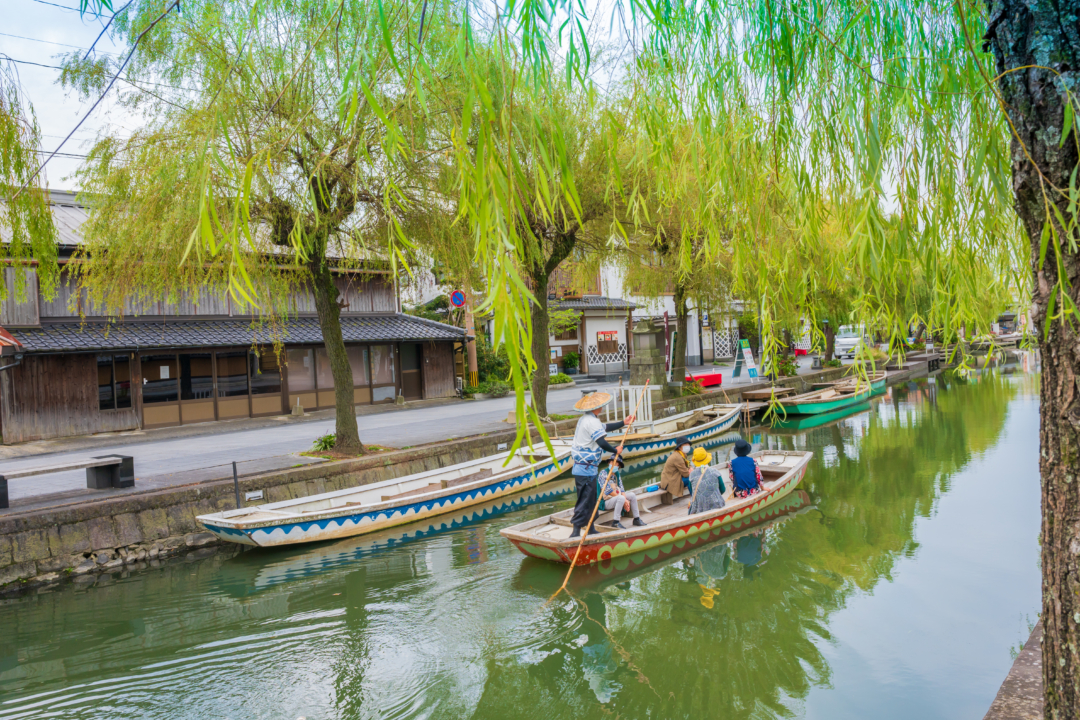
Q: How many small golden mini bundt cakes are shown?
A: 0